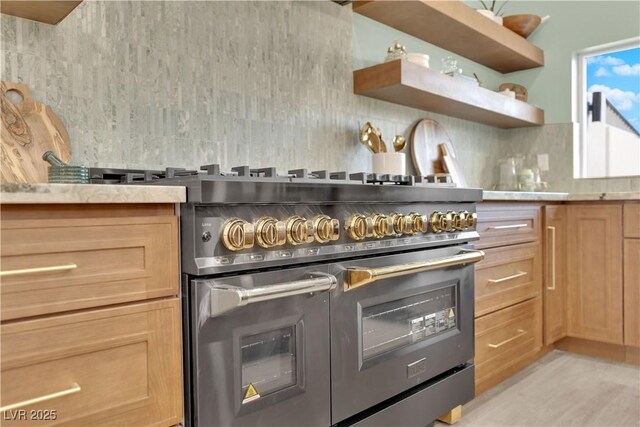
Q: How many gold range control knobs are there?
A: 11